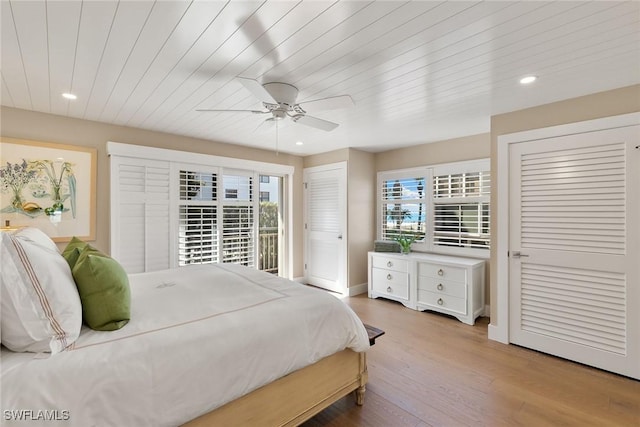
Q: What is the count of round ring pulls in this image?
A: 6